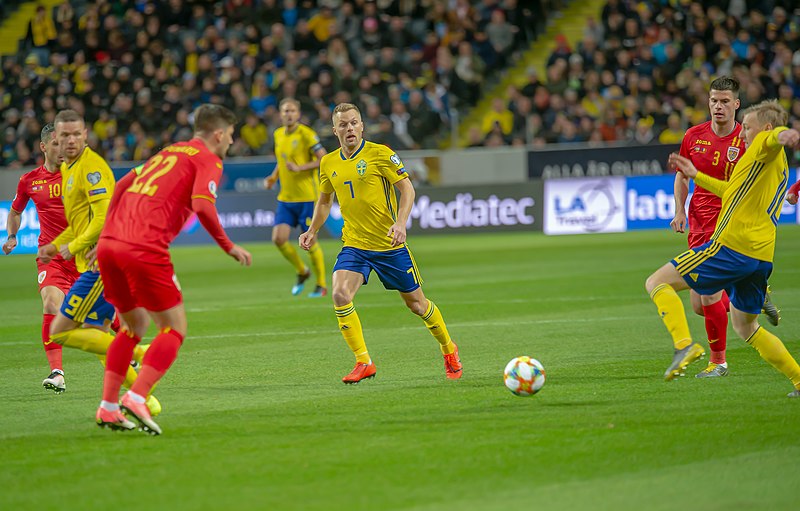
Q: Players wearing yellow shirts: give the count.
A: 4